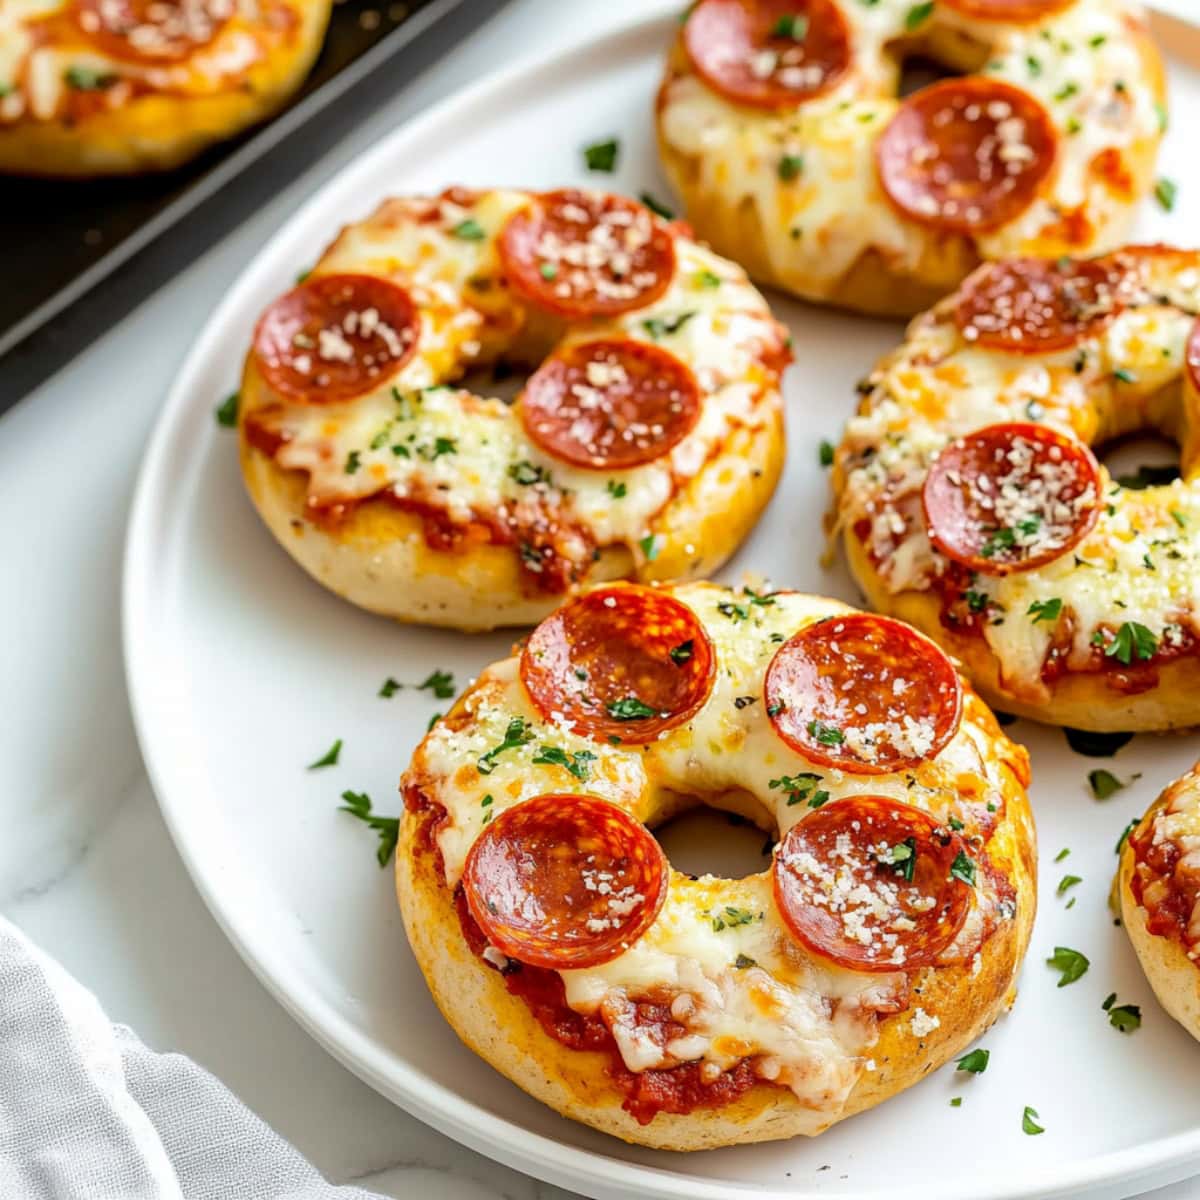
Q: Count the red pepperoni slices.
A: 14